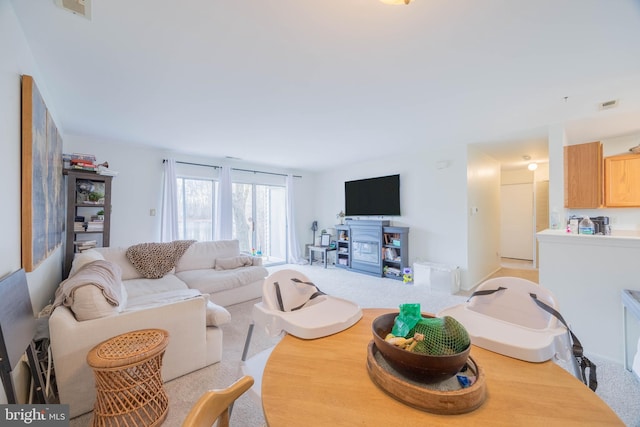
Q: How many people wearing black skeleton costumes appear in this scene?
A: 0